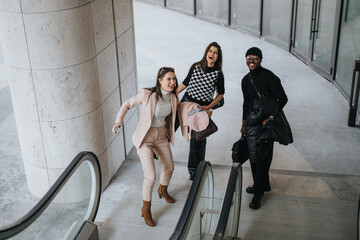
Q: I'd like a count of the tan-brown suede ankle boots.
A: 2